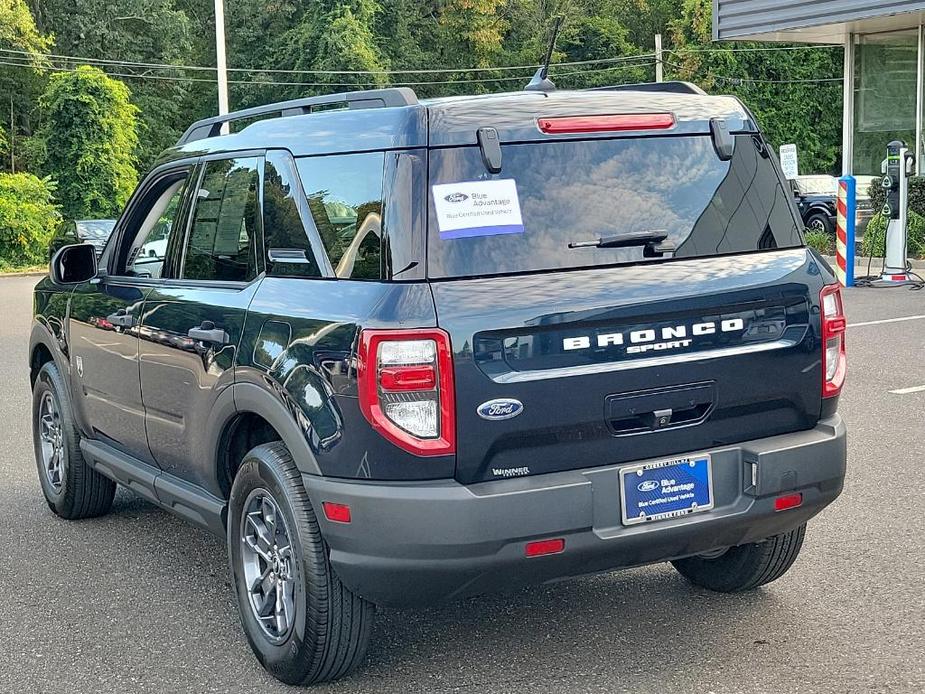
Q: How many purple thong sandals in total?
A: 0